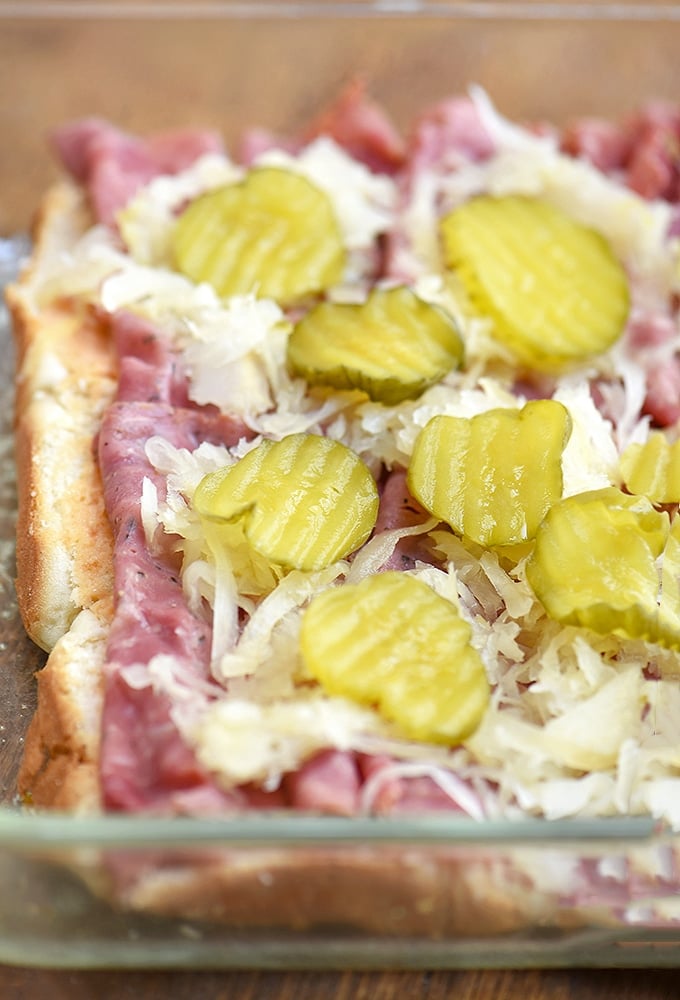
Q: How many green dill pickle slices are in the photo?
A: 8